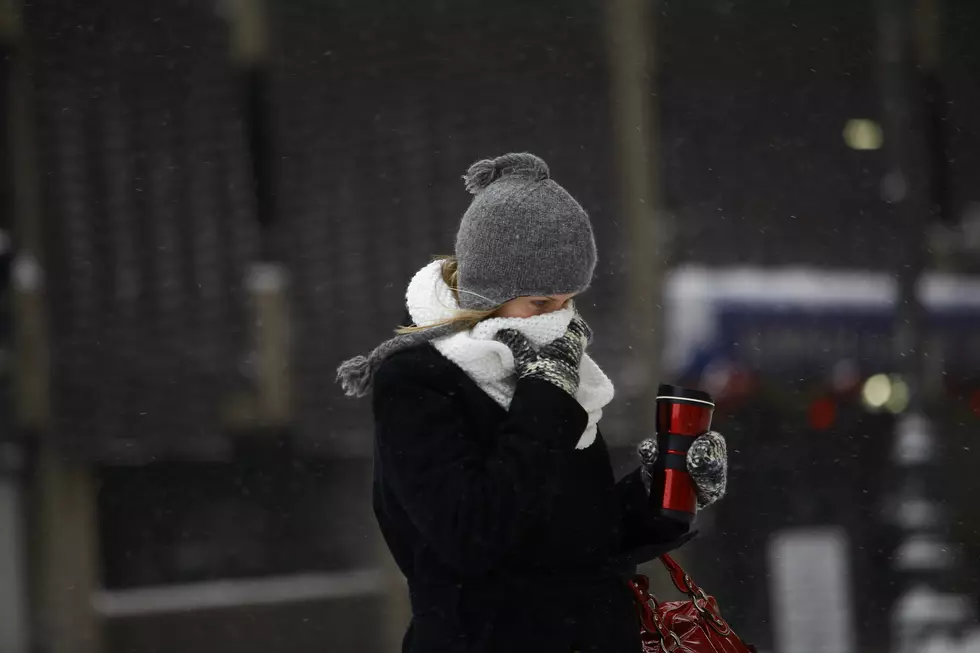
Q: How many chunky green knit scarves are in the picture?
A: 0